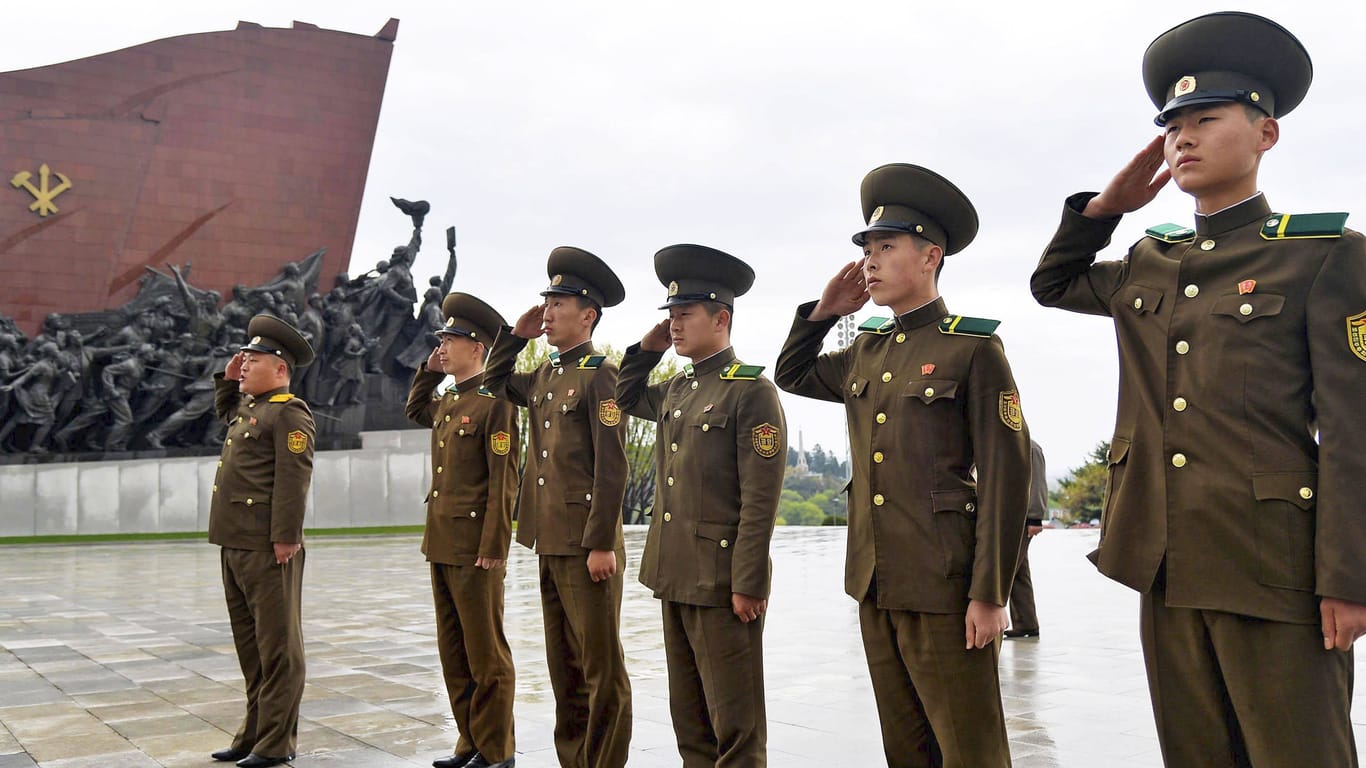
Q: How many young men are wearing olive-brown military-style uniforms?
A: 6